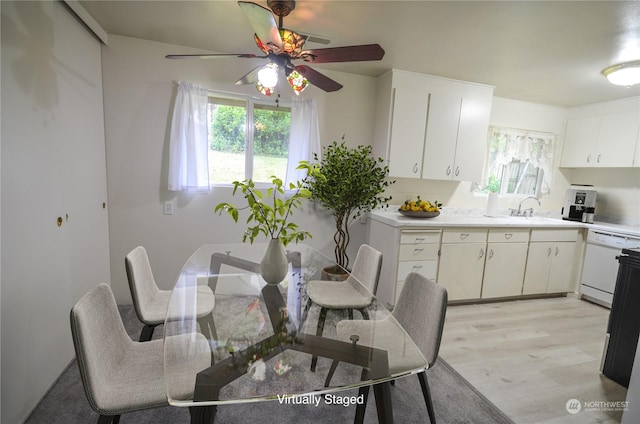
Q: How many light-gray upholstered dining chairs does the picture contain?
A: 4